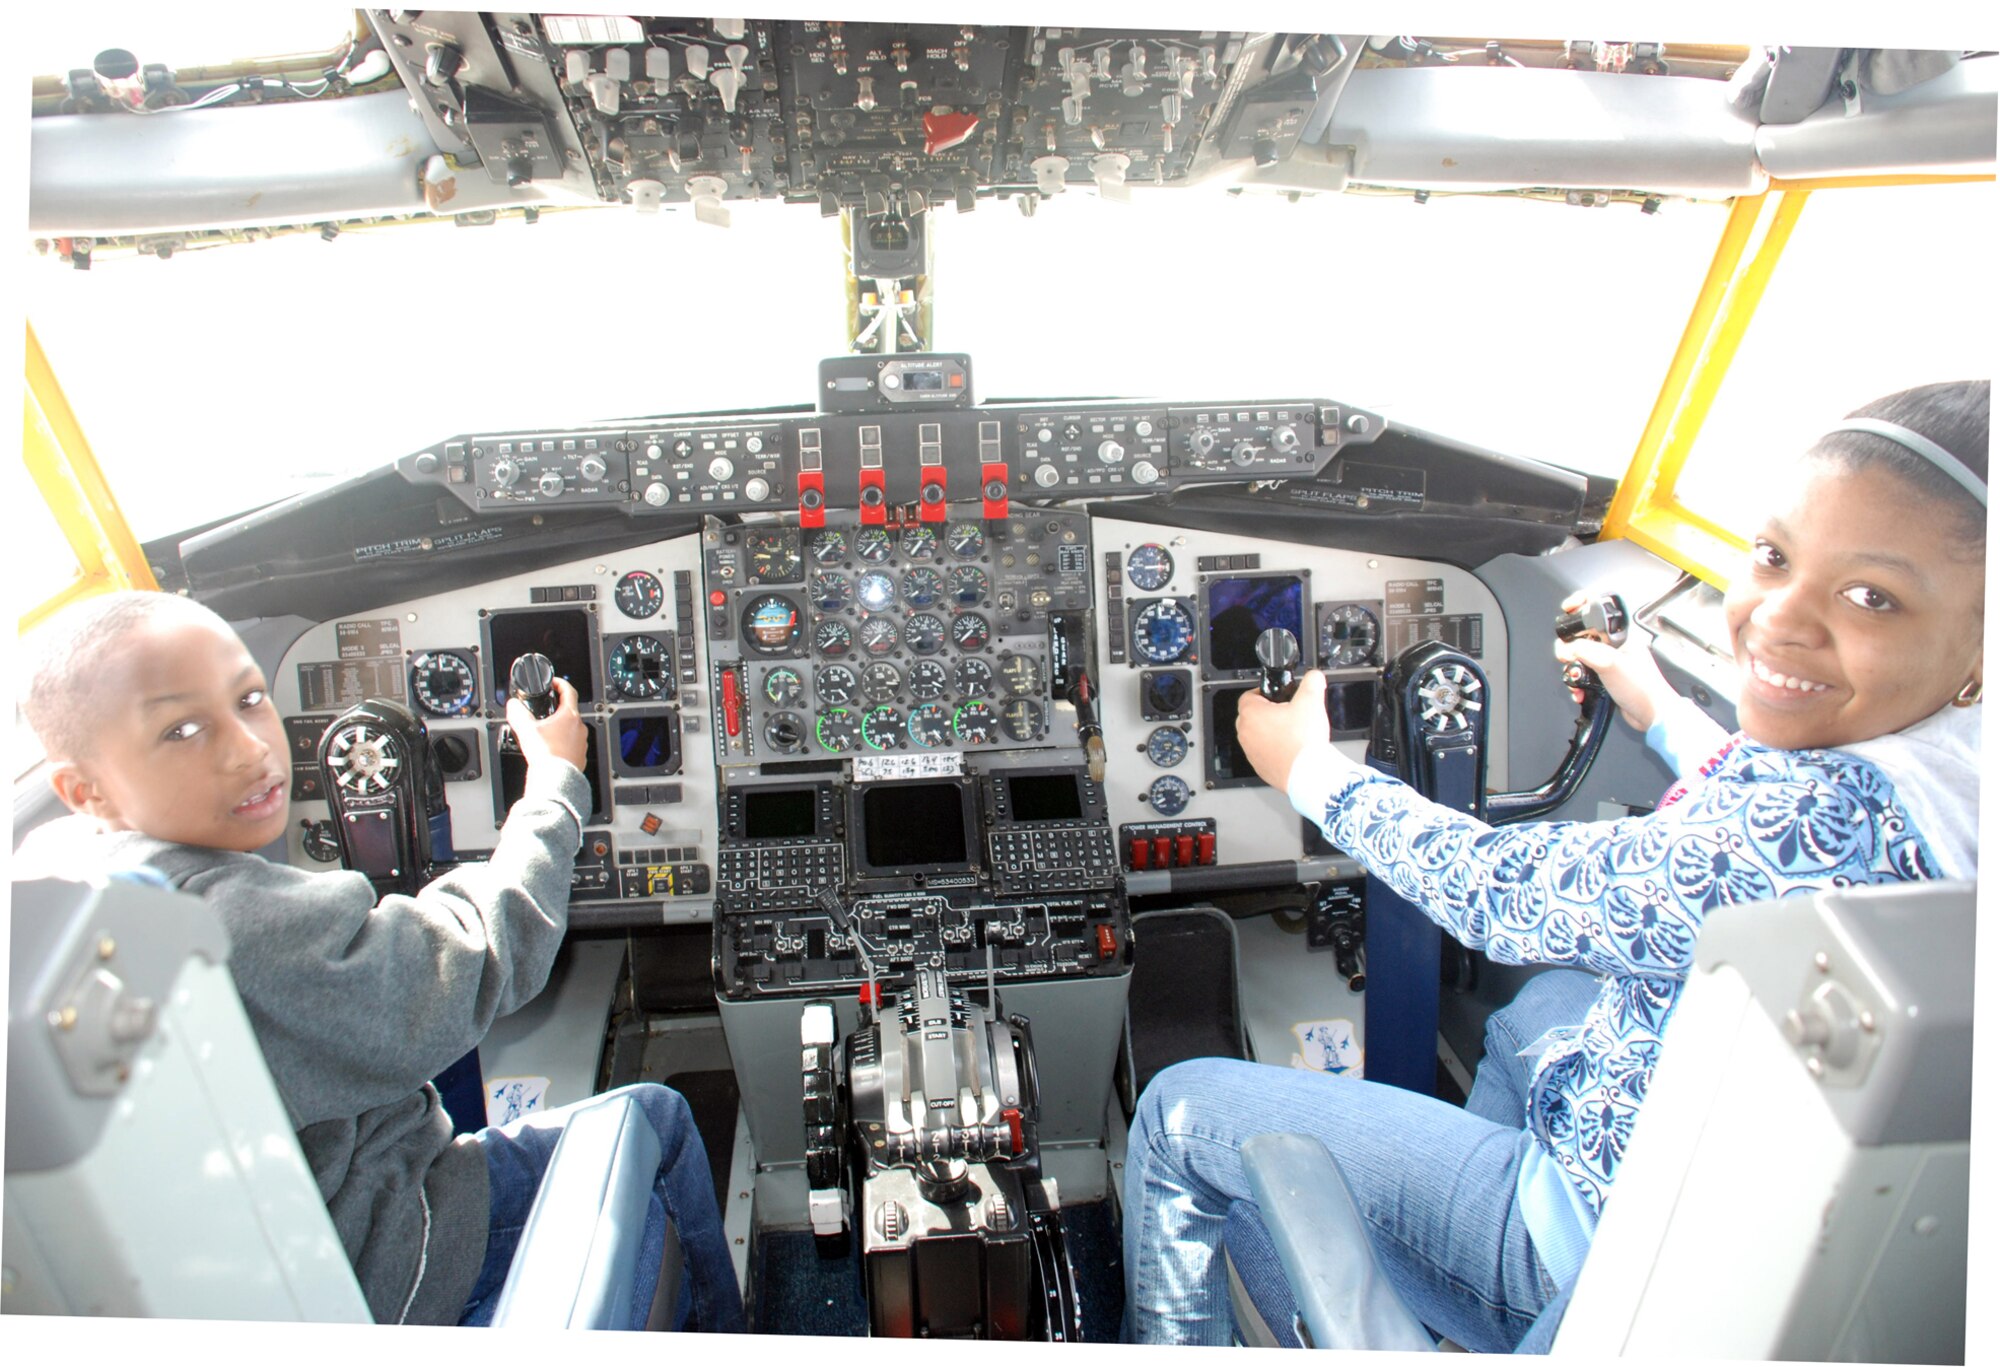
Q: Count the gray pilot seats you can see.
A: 2